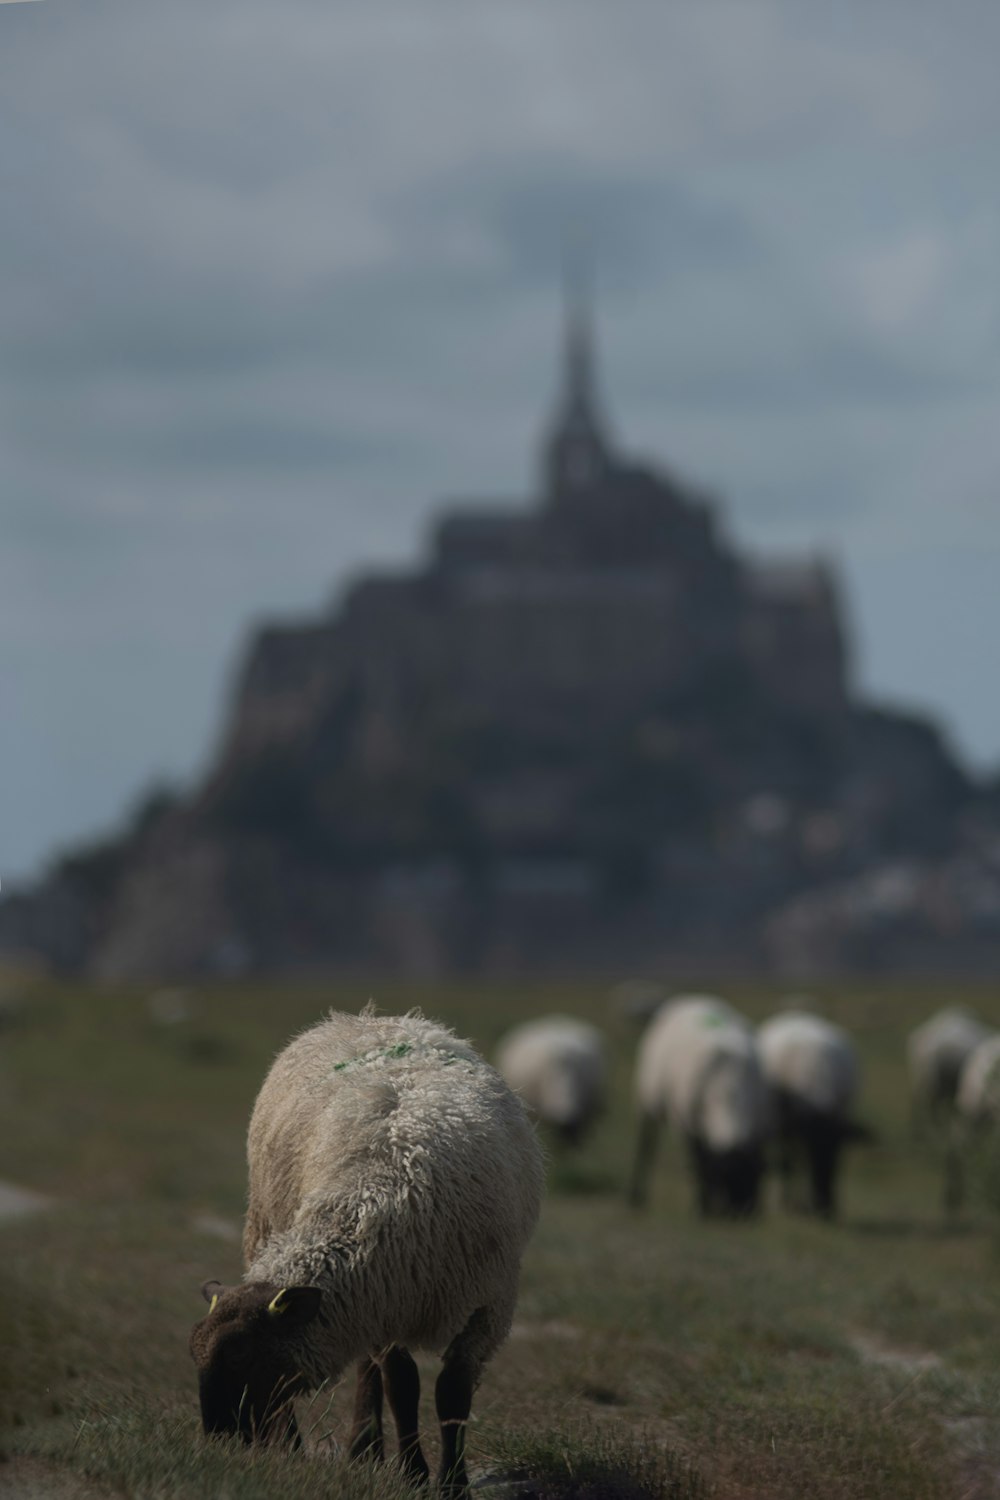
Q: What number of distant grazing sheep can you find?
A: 5